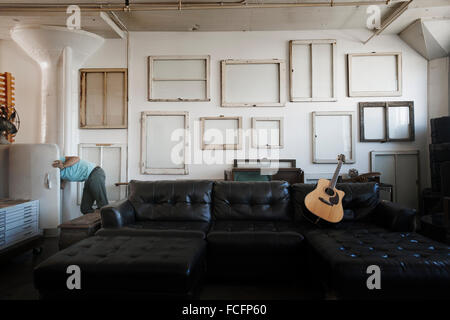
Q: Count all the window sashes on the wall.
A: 12